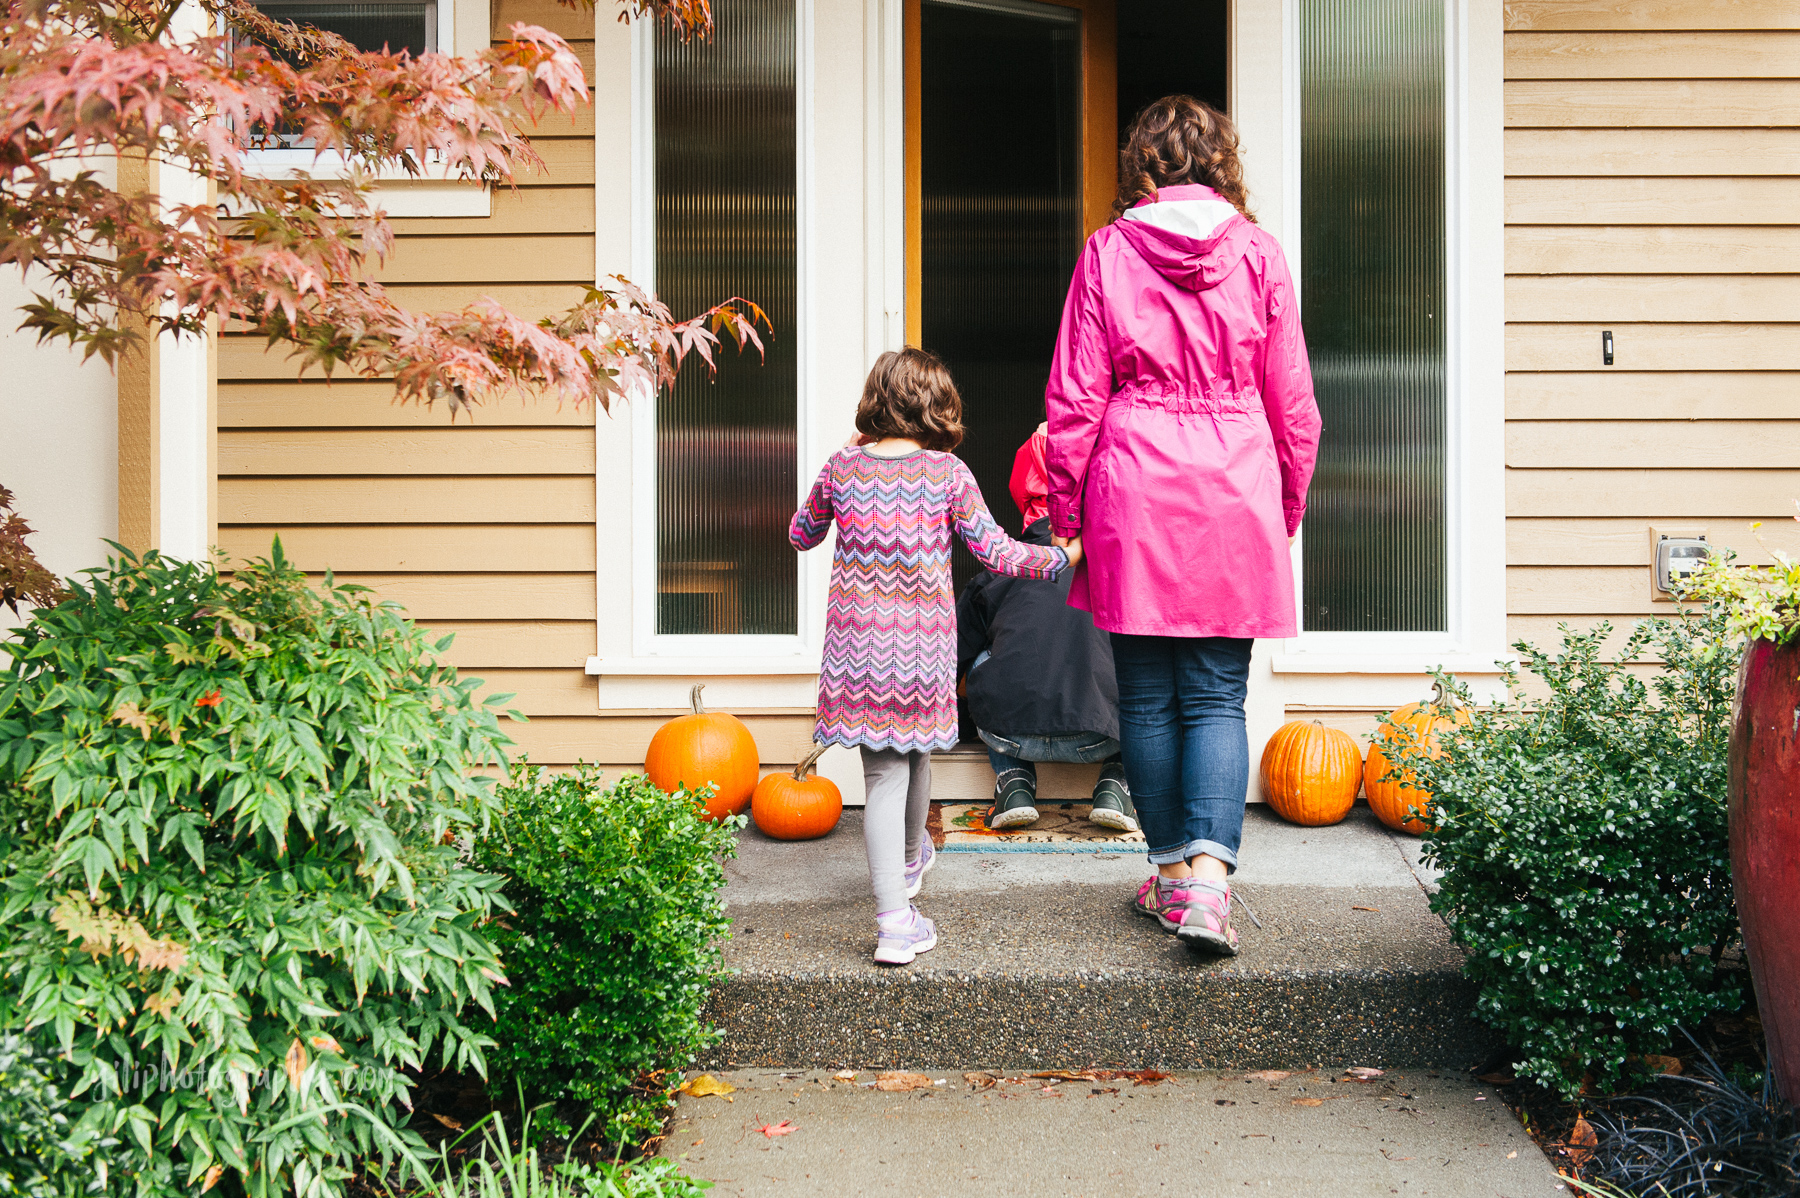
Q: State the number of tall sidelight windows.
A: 2